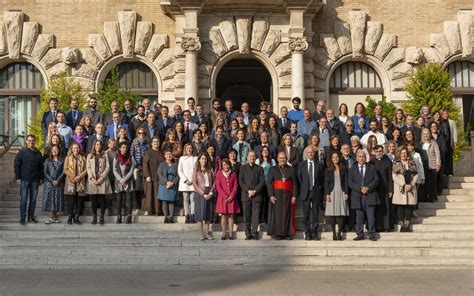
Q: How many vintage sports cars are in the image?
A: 0